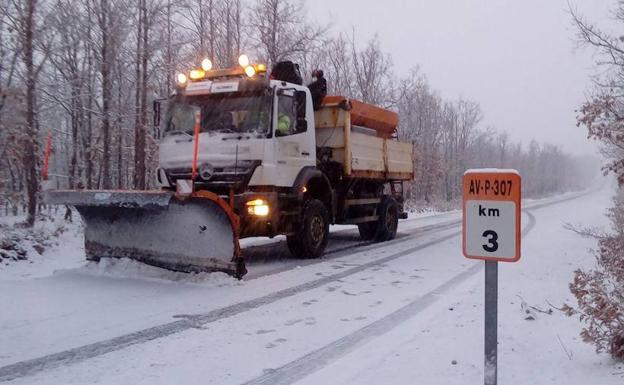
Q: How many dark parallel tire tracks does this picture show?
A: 2